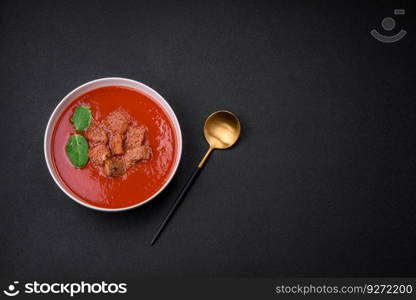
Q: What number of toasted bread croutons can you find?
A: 7